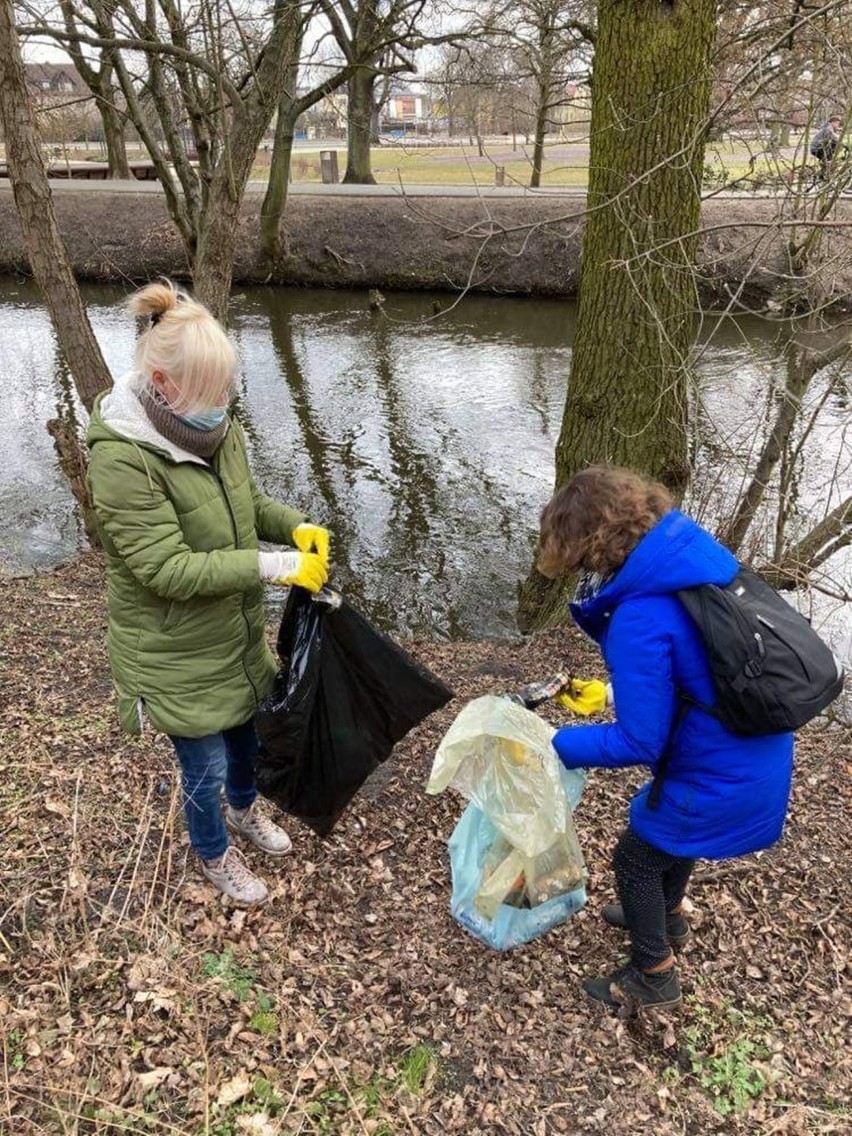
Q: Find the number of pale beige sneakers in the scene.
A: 2